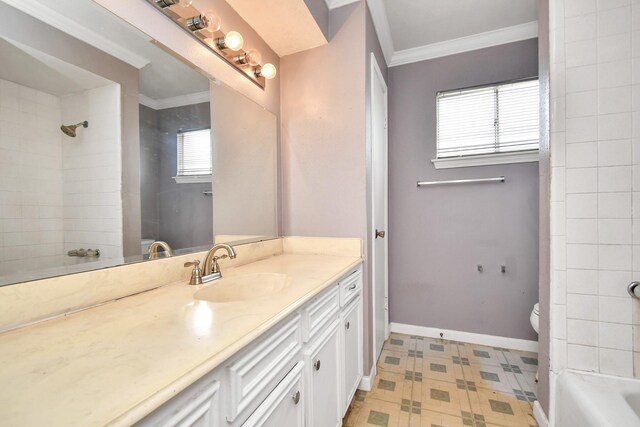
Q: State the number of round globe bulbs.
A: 5